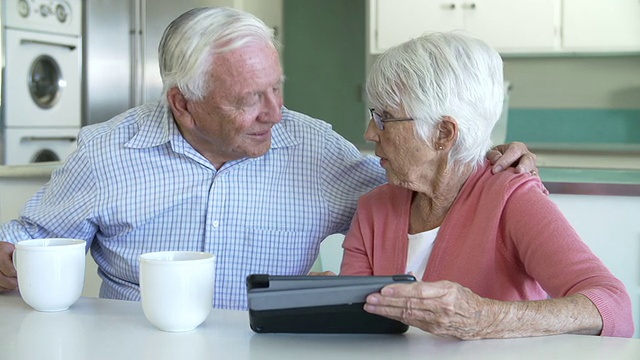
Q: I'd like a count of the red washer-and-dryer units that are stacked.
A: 0